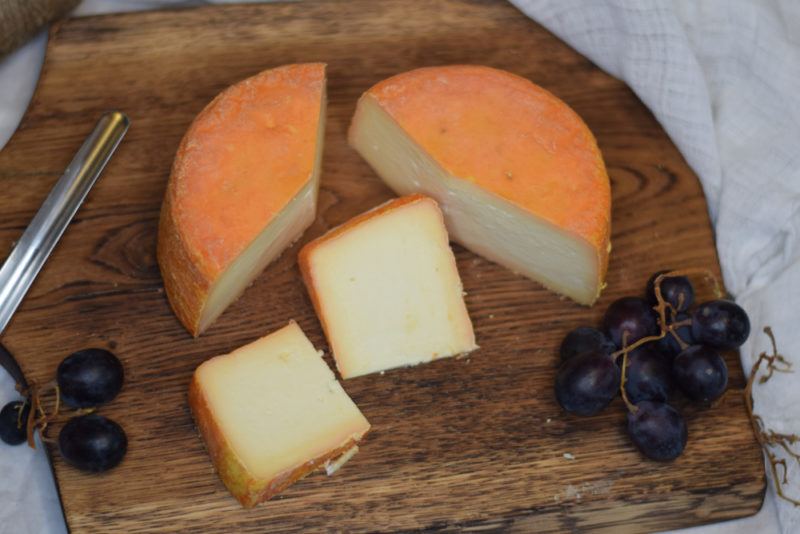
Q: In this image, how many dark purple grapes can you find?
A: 12